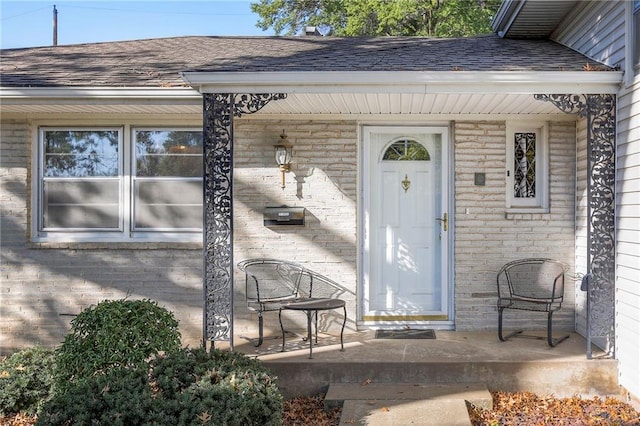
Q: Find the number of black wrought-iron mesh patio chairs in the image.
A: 2